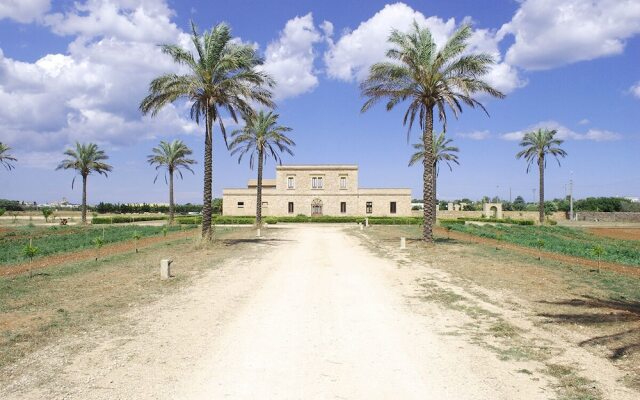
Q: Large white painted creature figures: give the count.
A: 0